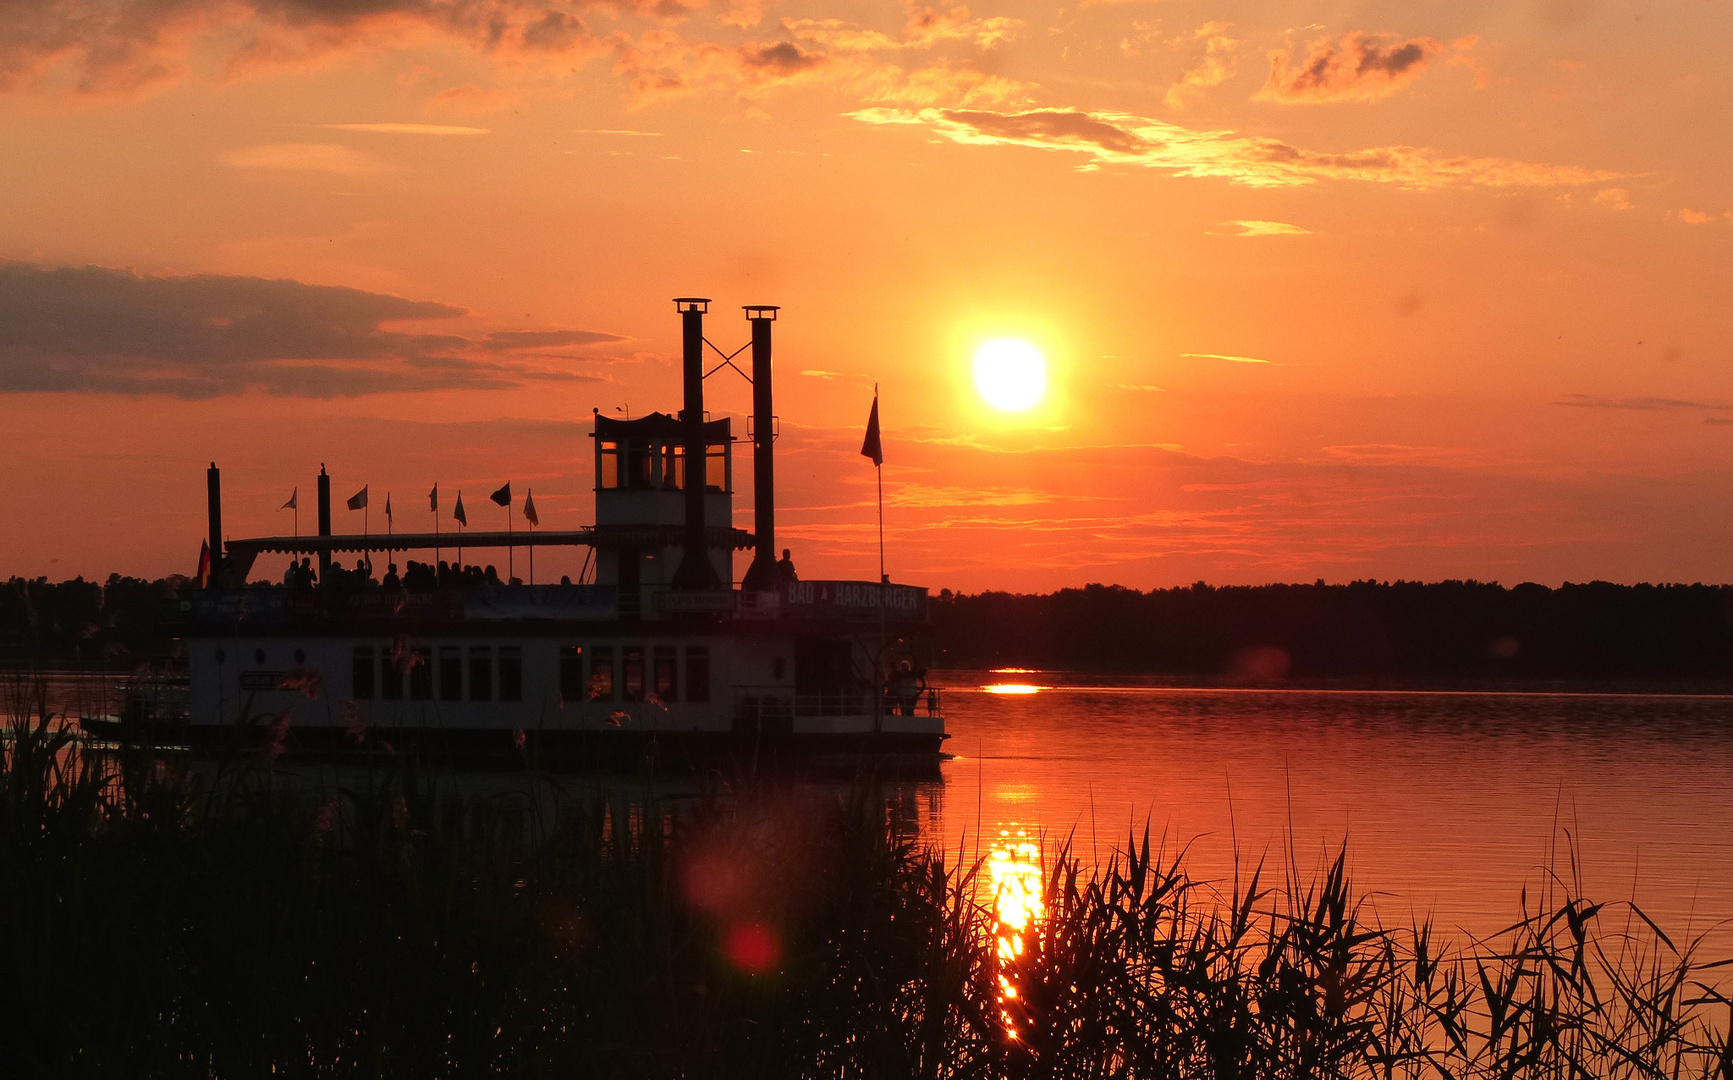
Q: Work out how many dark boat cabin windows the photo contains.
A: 11